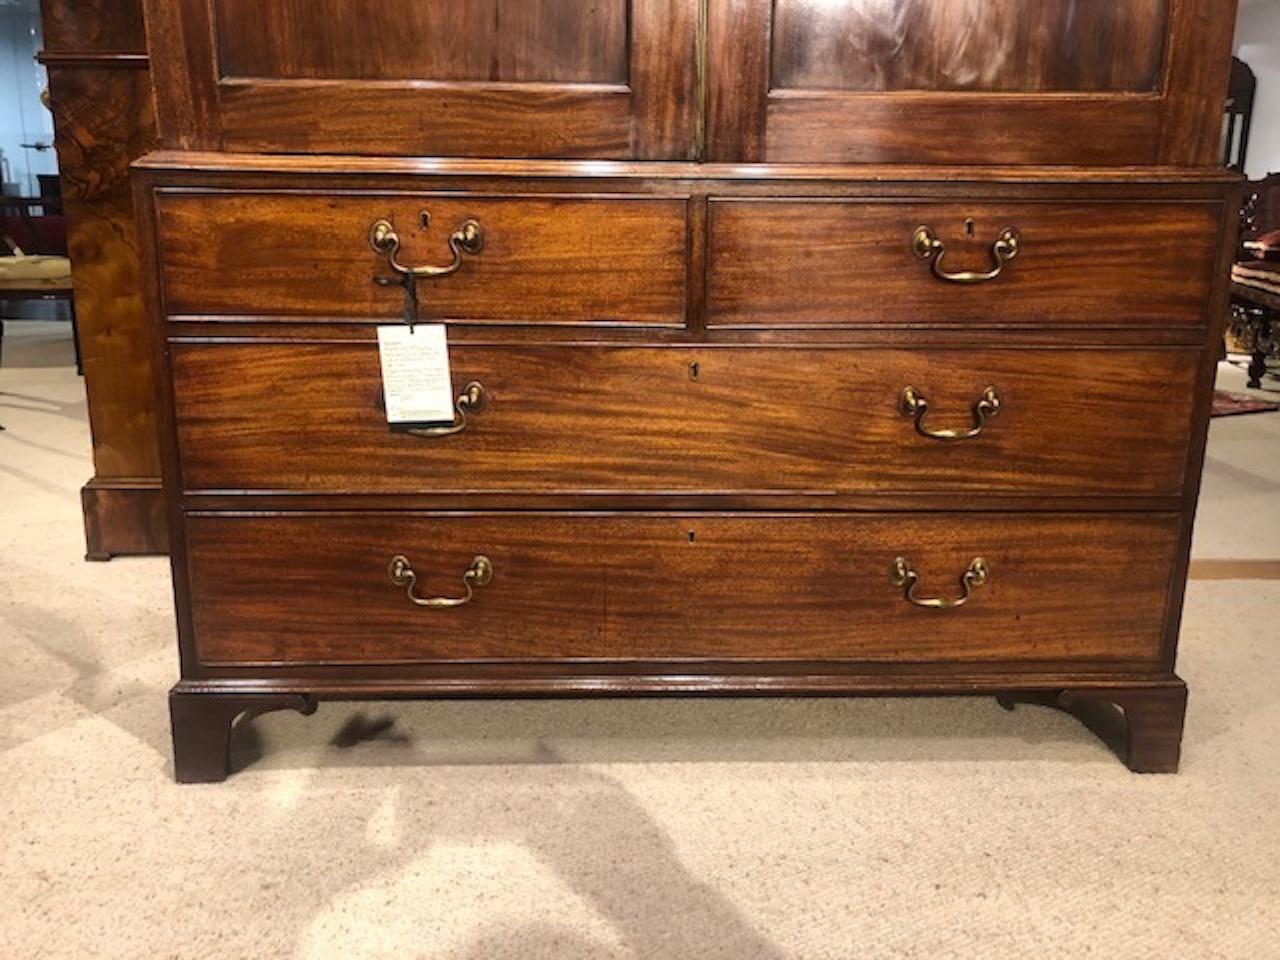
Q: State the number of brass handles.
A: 6